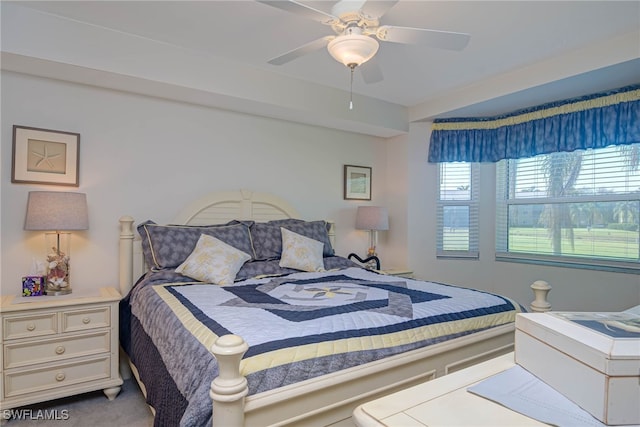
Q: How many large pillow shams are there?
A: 2